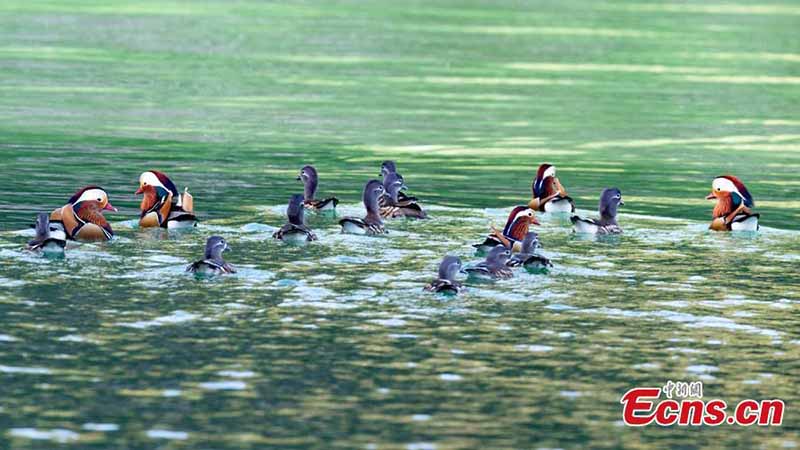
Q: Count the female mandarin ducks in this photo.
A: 11